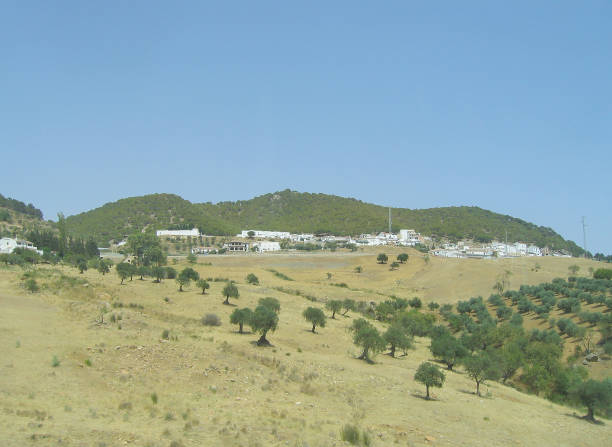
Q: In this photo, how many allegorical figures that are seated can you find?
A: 0